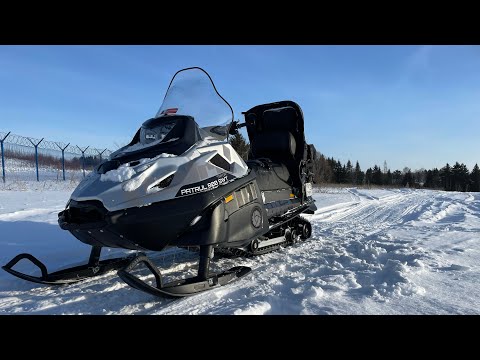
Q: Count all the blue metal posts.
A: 5